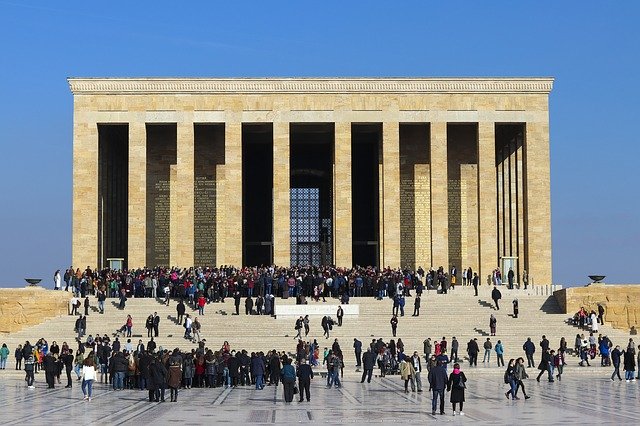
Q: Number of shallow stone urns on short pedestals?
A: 2